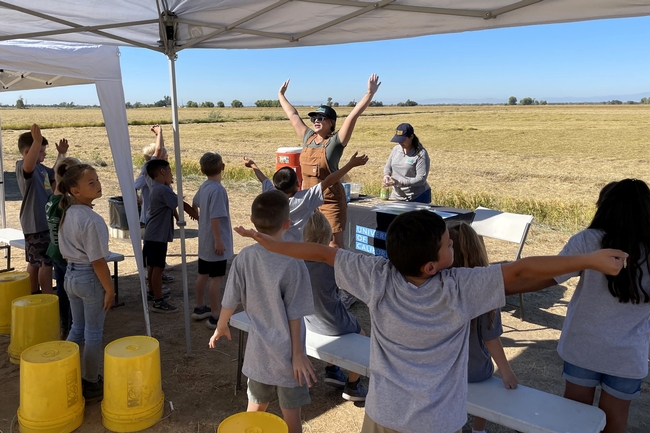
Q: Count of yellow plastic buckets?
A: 5